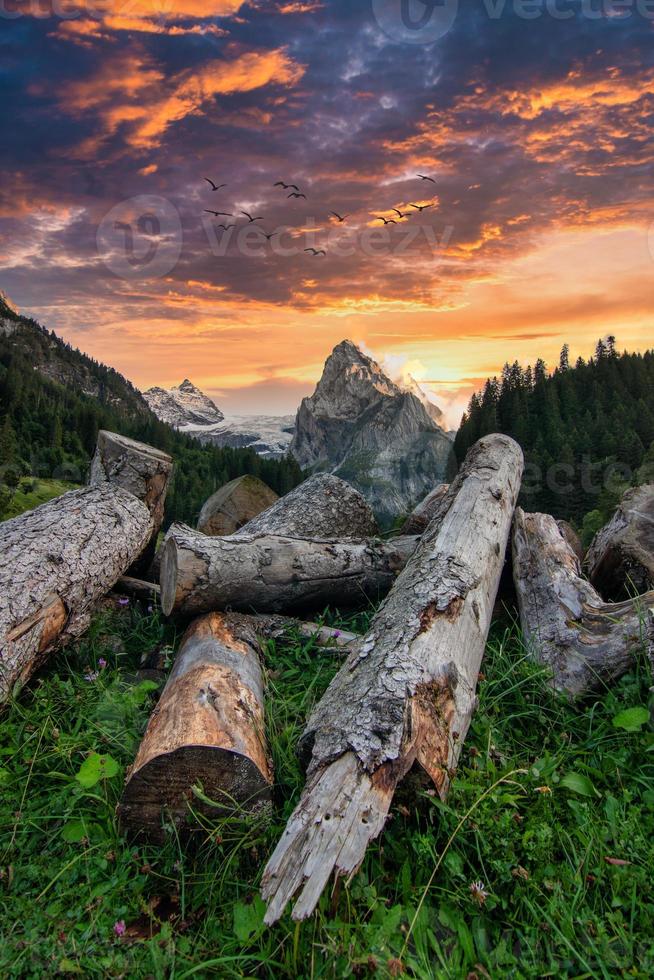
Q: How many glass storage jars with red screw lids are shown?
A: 0